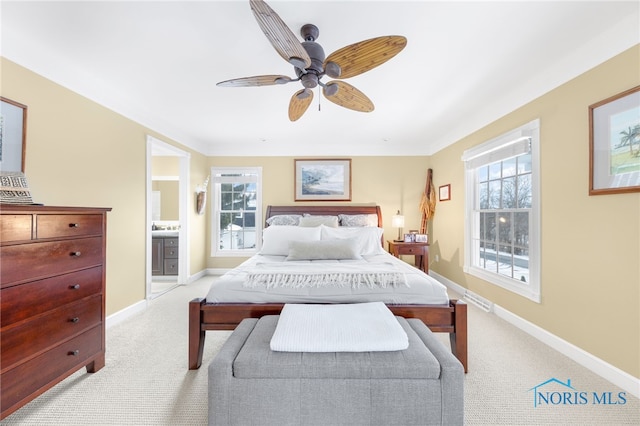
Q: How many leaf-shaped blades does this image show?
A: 5